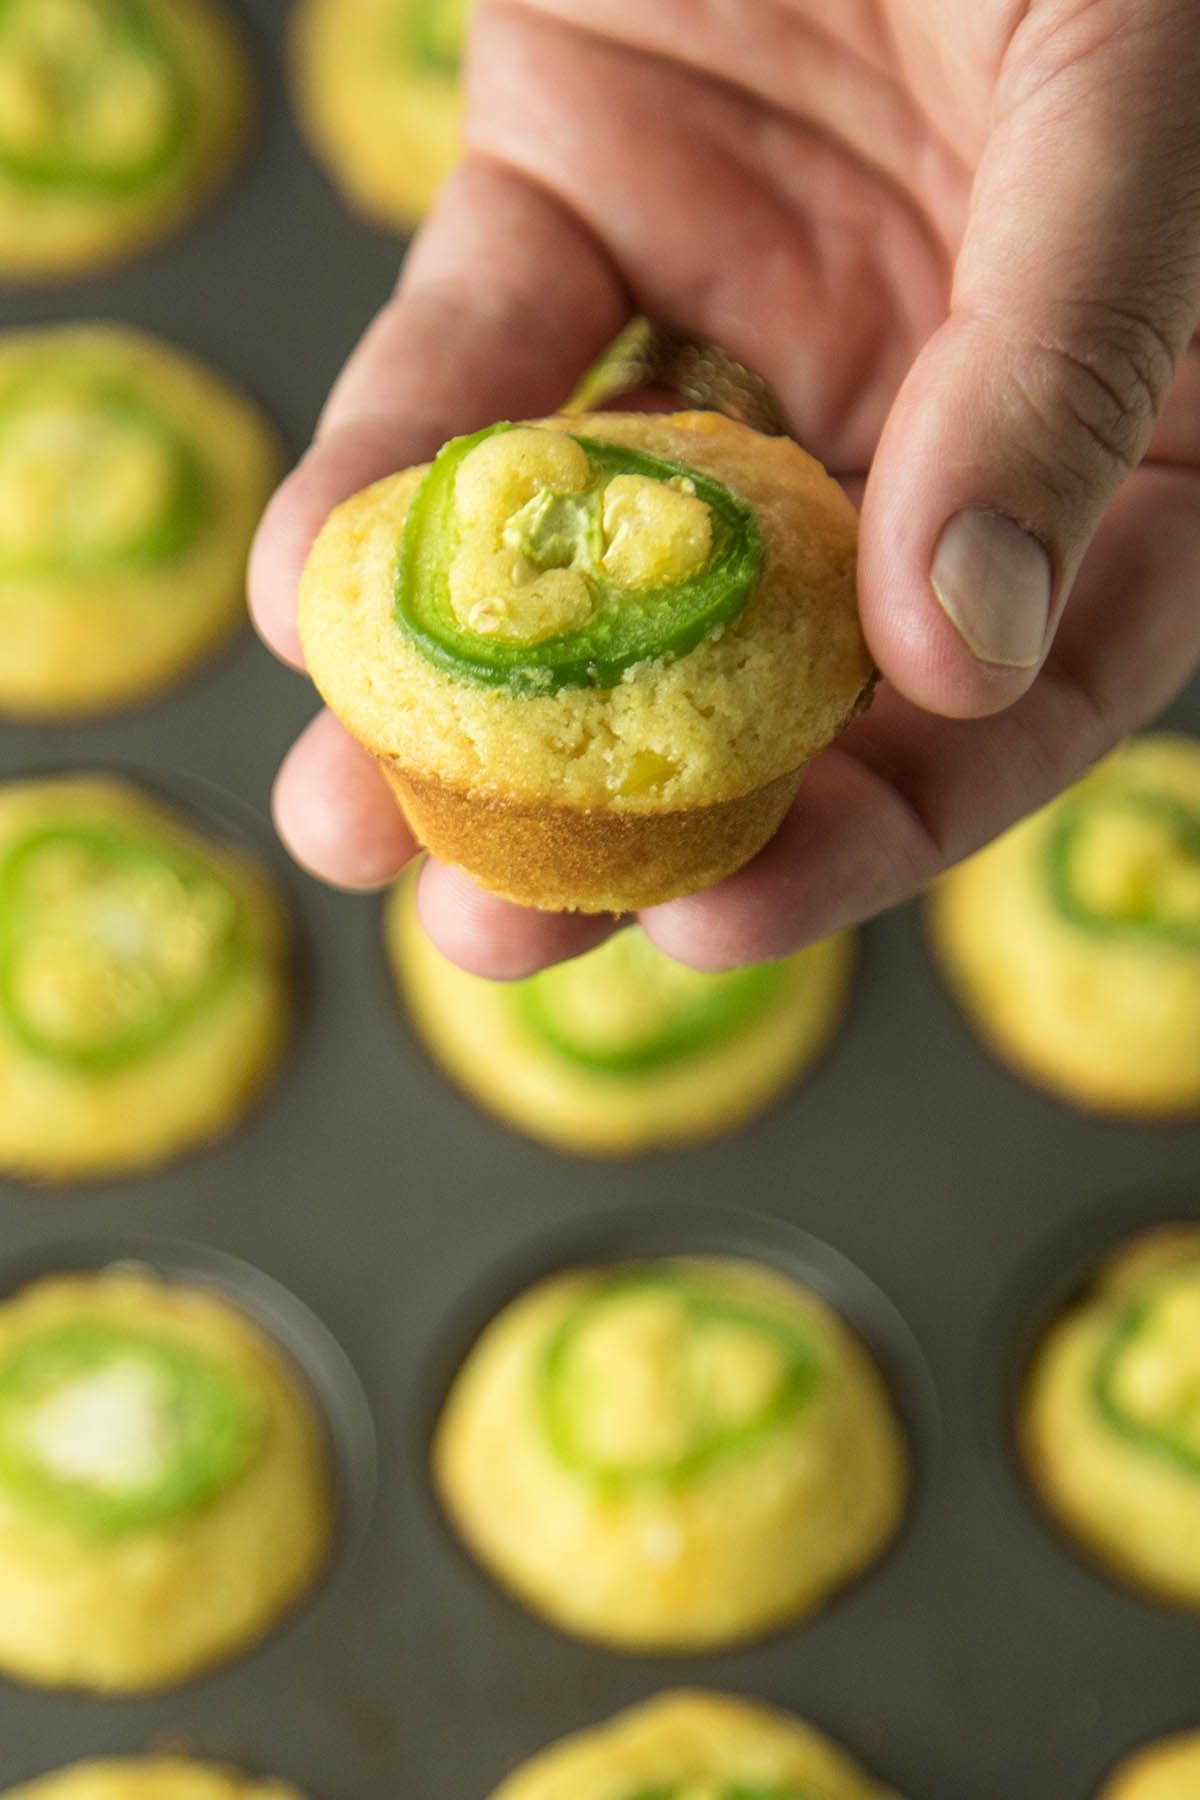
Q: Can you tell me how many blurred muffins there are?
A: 12